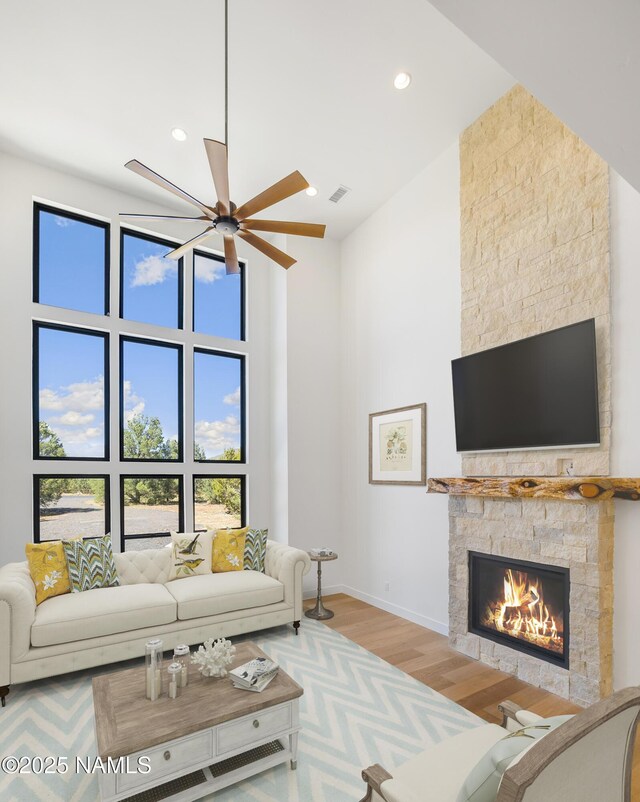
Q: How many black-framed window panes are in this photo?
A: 9